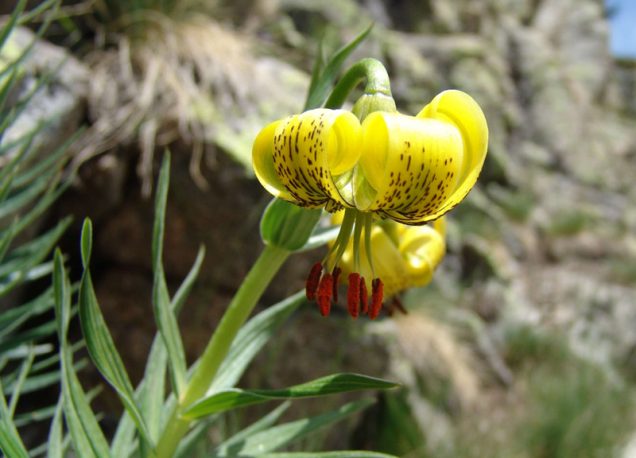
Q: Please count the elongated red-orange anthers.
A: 6